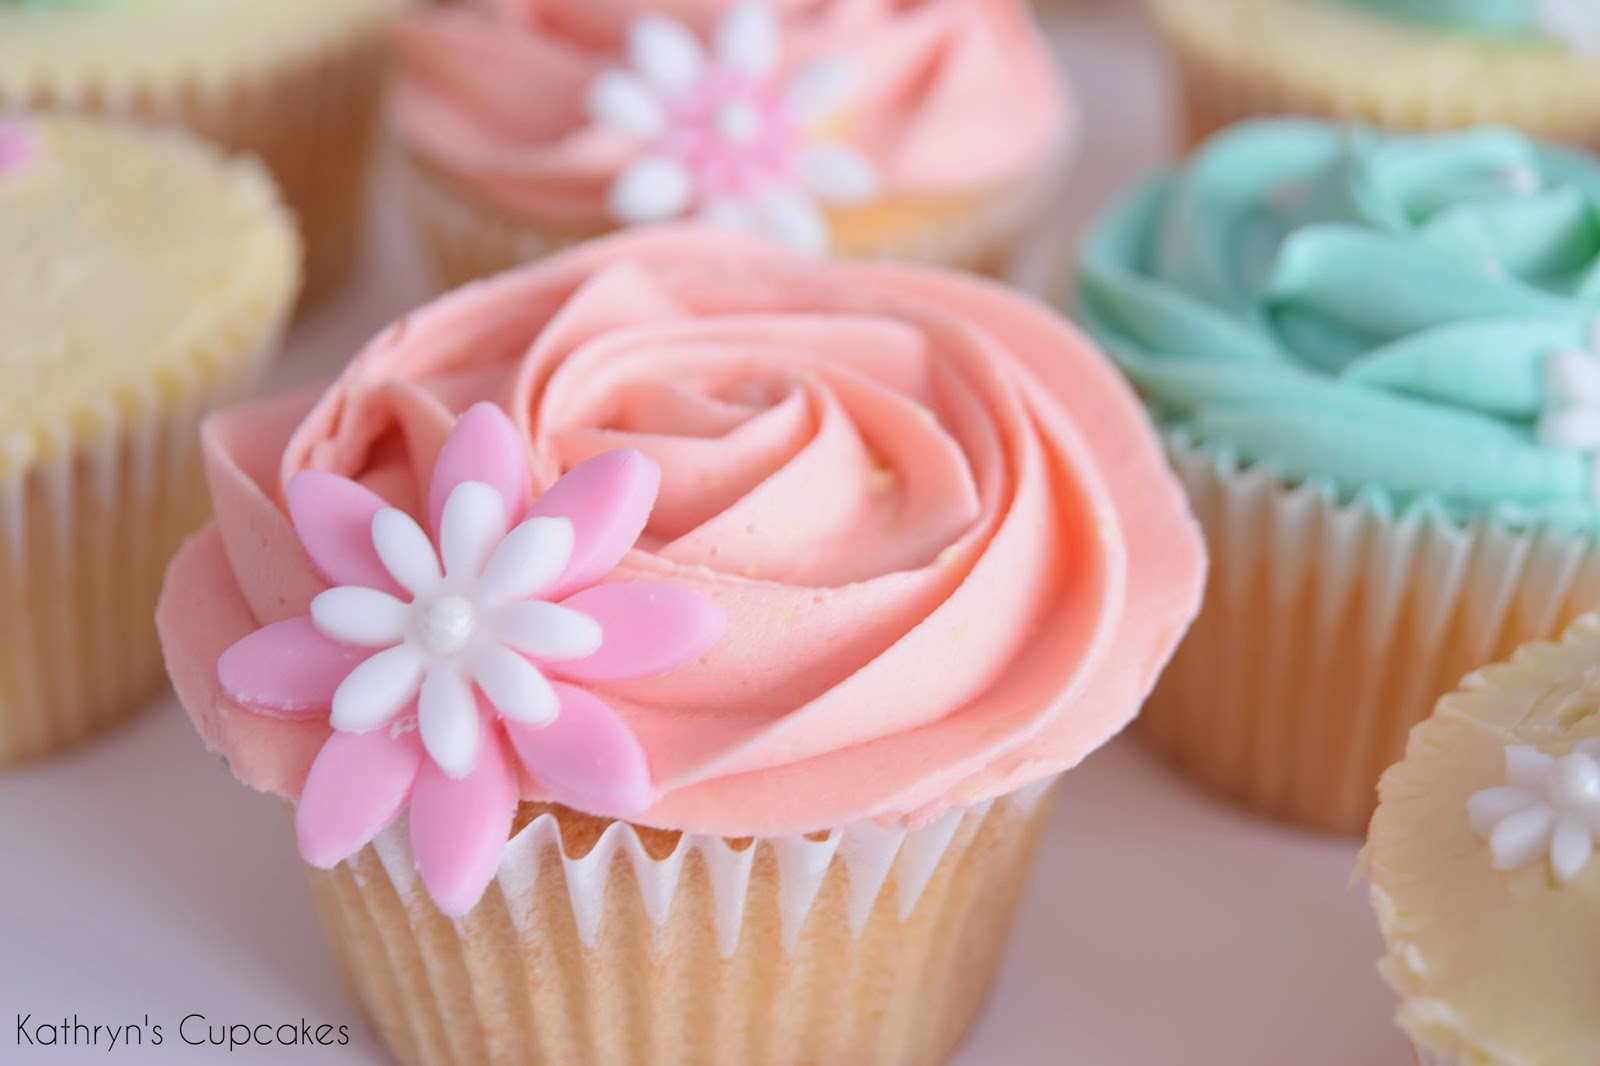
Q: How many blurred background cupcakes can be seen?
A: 6